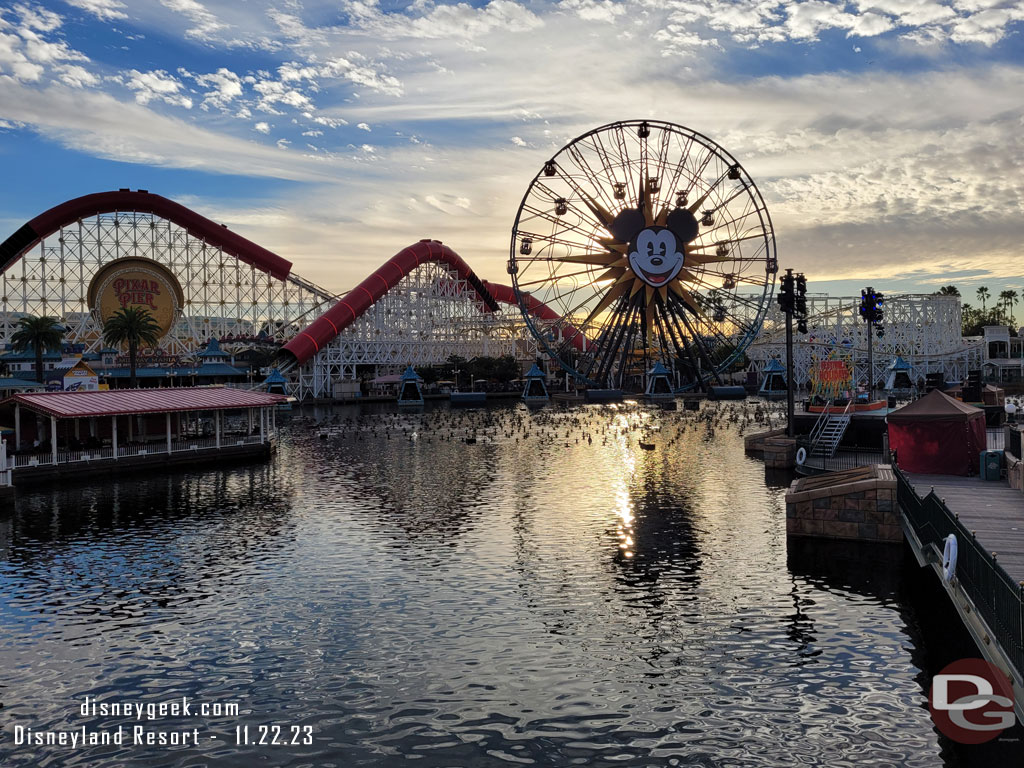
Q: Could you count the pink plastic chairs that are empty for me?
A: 0